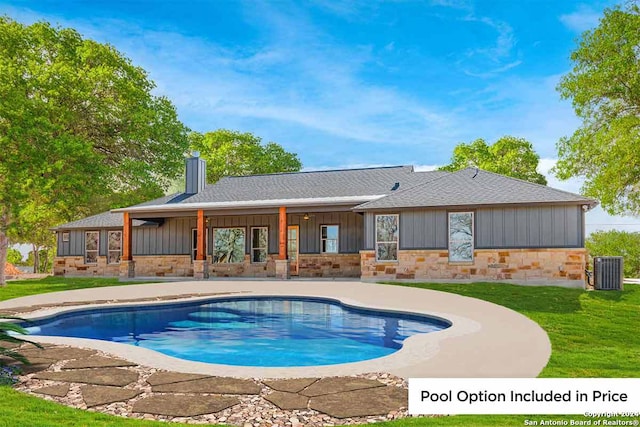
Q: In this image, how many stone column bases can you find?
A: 3